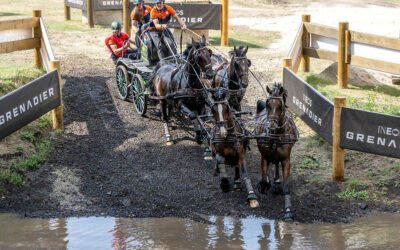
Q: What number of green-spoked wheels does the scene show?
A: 2